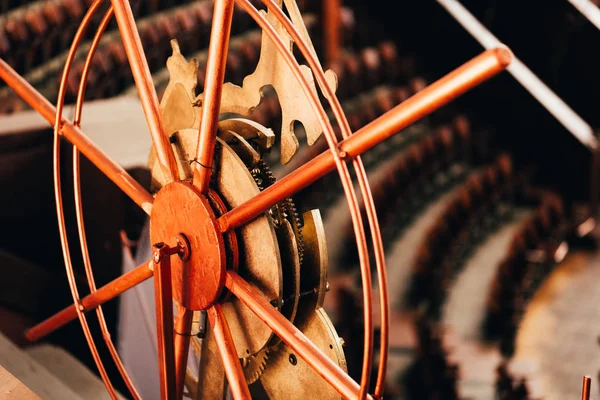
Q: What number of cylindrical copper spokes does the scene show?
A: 8